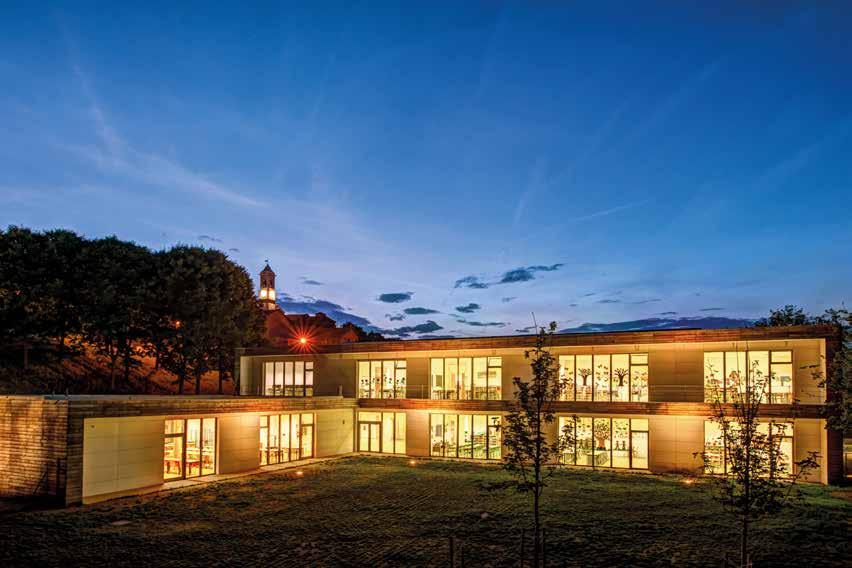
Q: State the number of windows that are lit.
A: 11